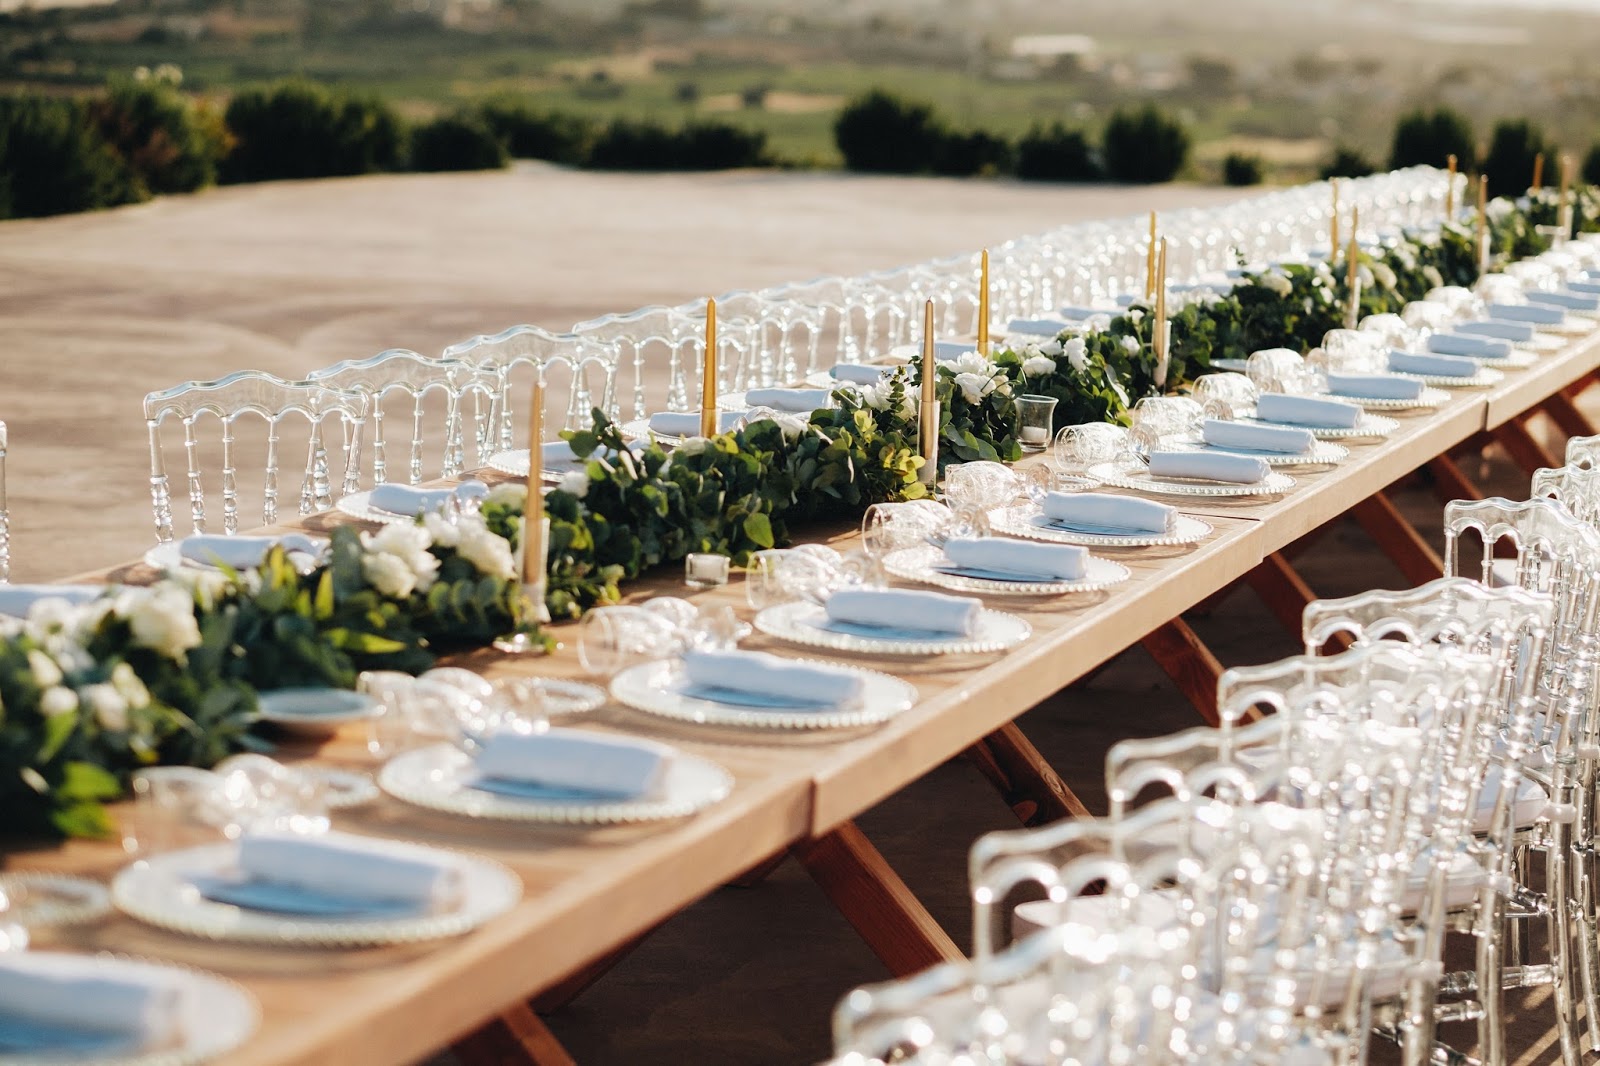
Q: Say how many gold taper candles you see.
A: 12